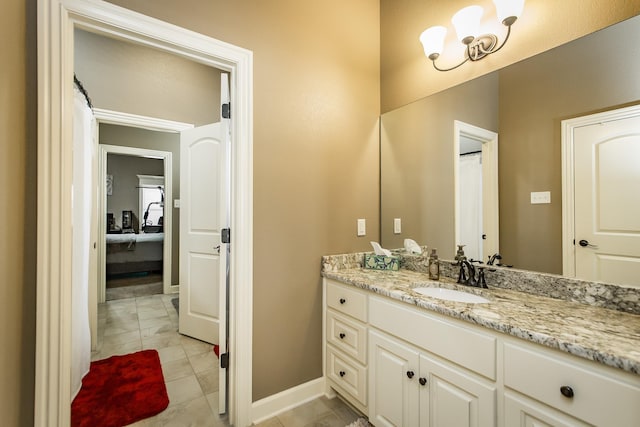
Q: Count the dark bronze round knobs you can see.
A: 6